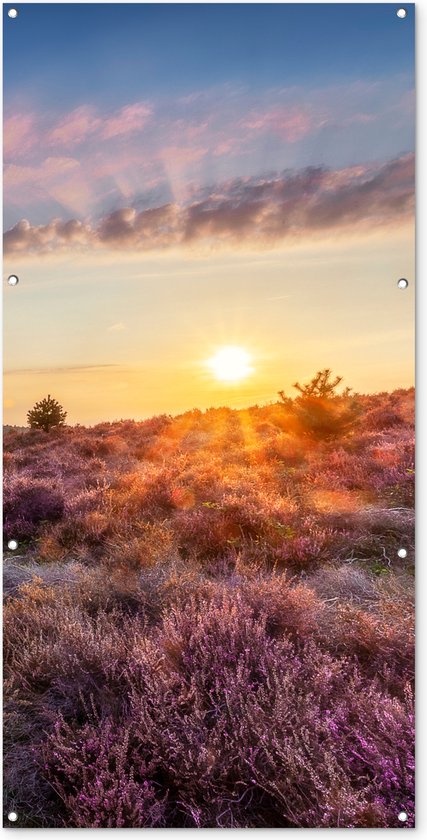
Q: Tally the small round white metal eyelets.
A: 8